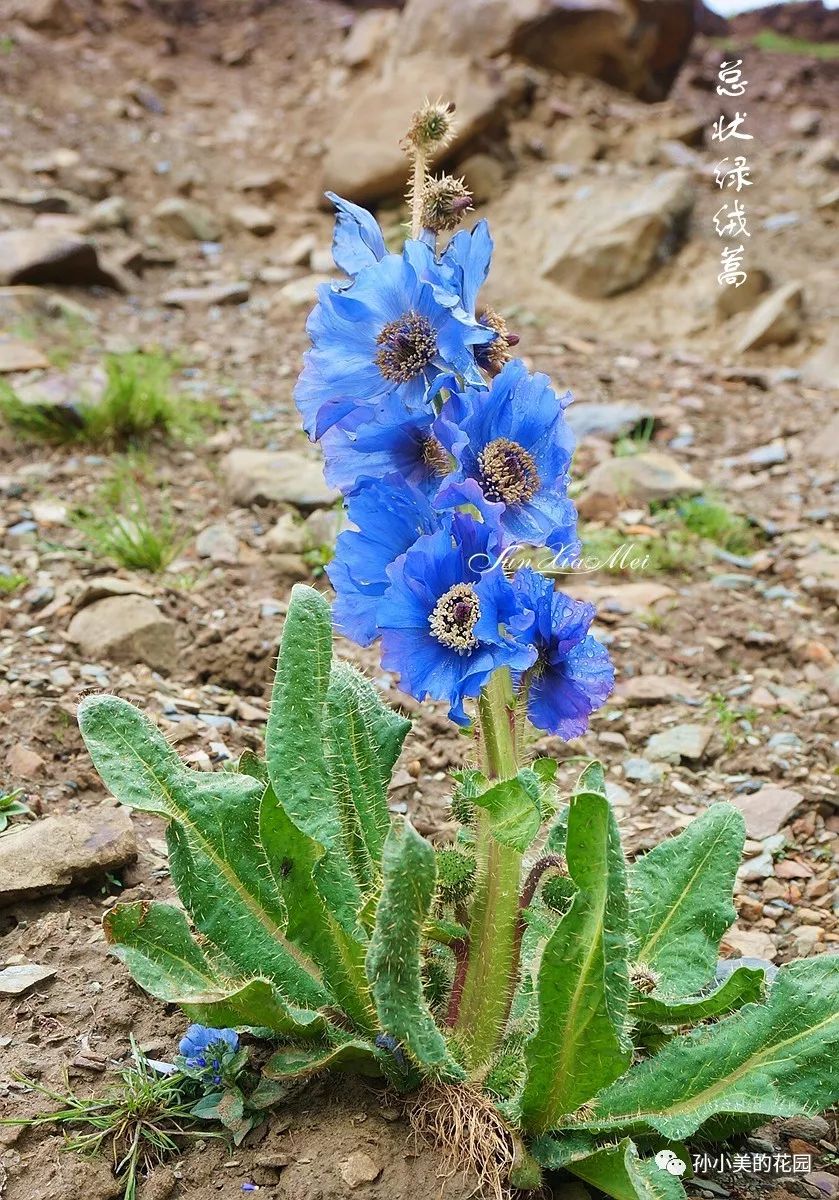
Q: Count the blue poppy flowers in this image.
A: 7